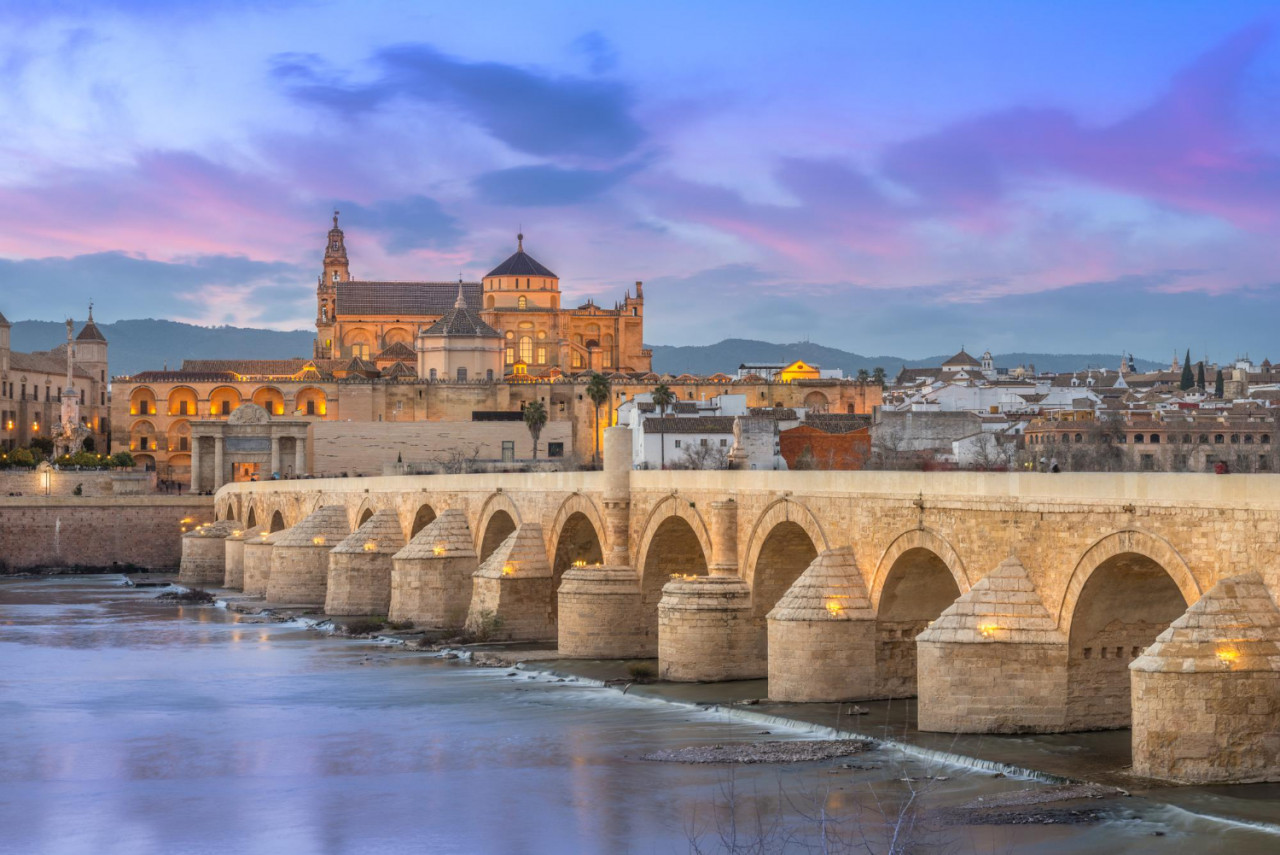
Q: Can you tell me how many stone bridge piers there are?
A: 12